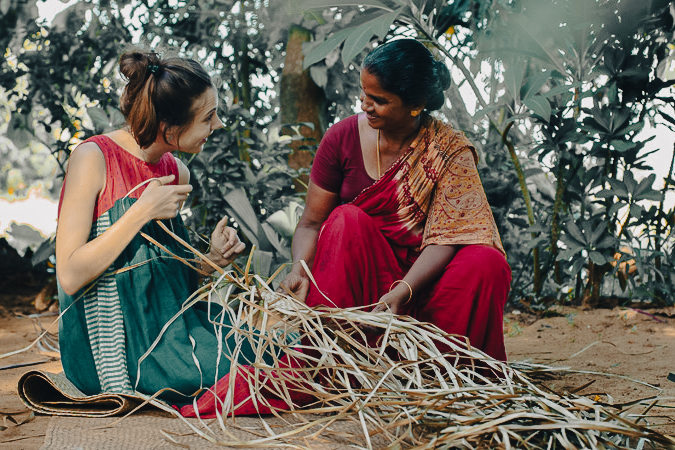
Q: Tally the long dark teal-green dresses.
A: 1